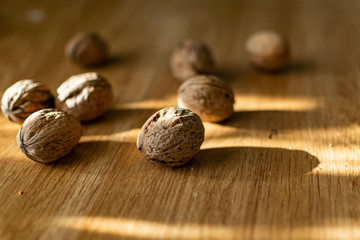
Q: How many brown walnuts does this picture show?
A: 8